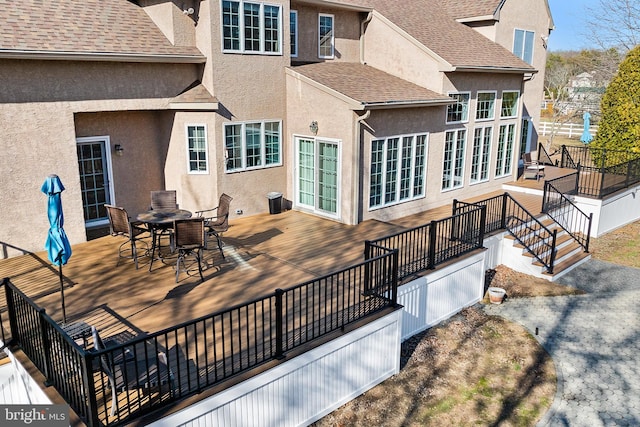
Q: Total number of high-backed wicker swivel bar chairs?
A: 4